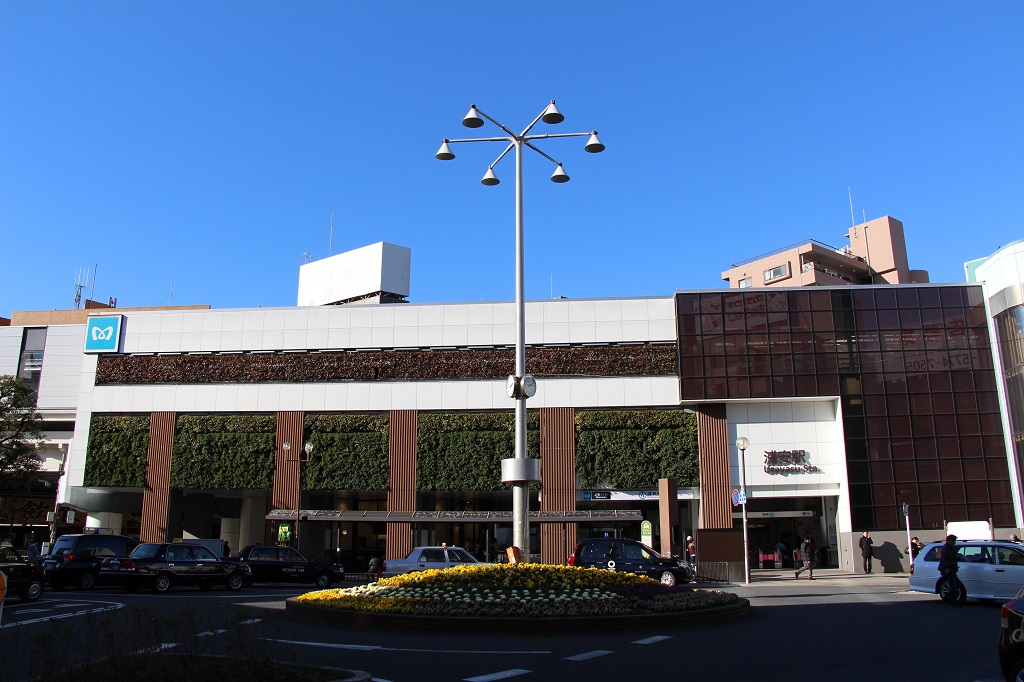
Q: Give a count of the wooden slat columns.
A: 5